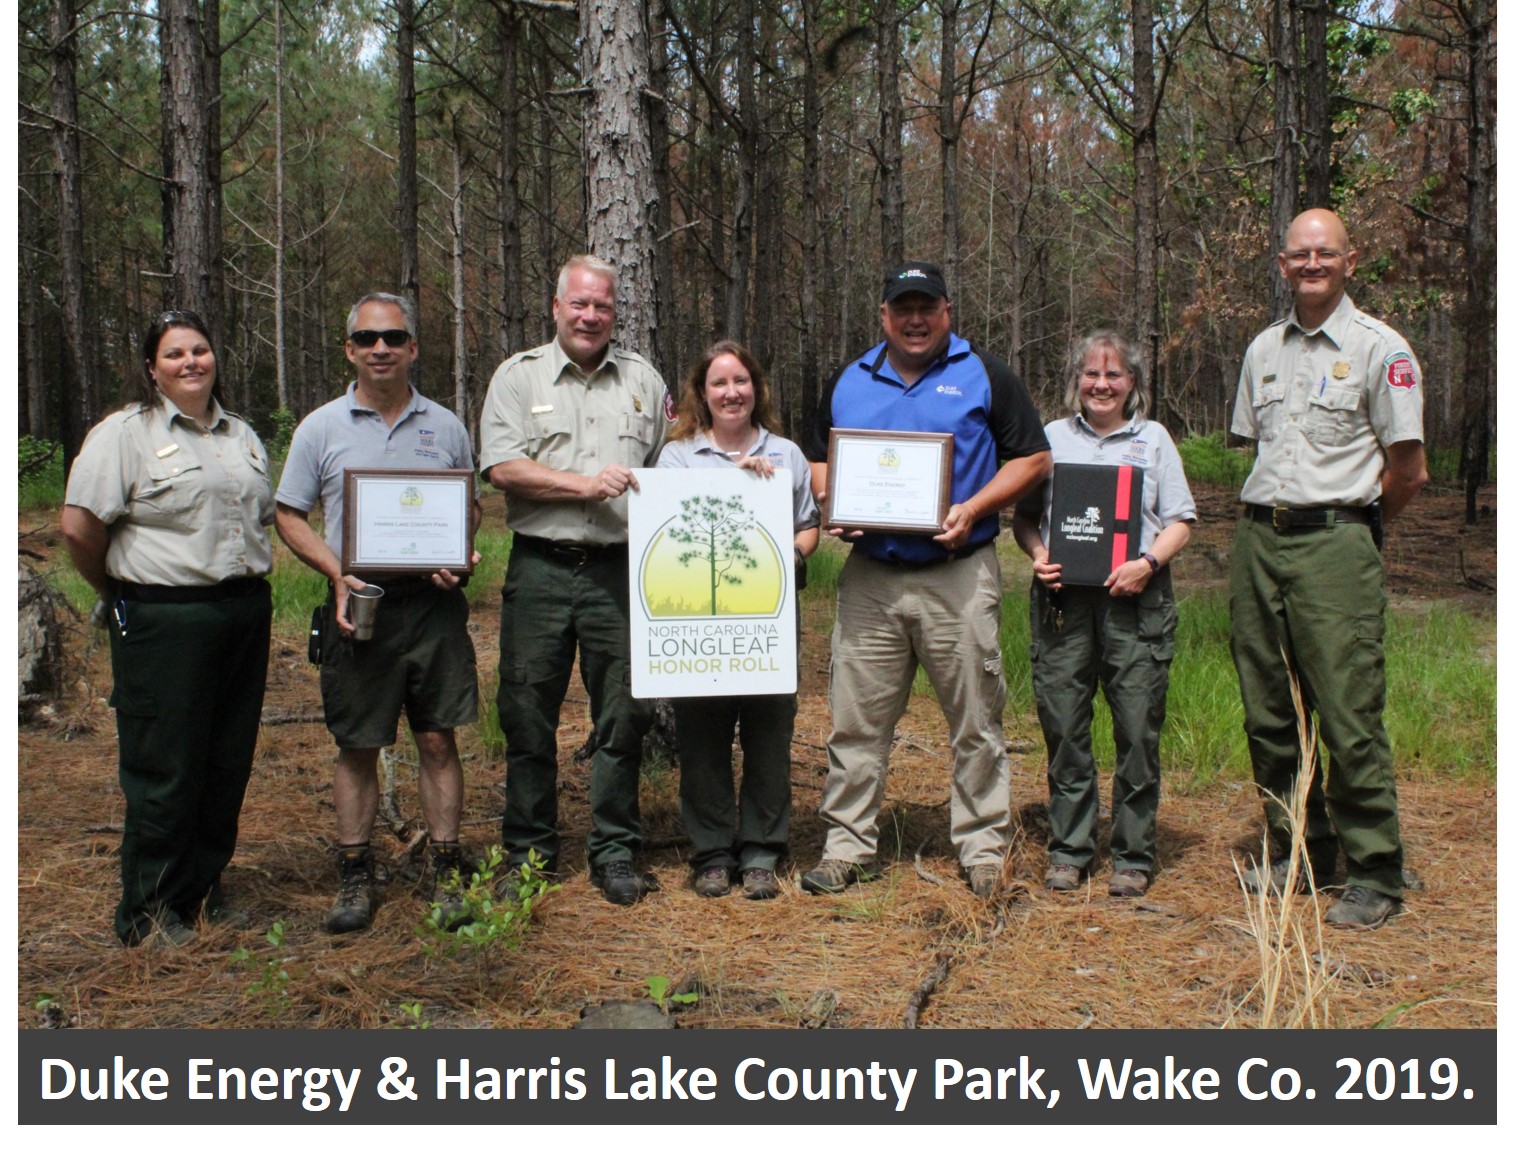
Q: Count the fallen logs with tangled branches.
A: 1